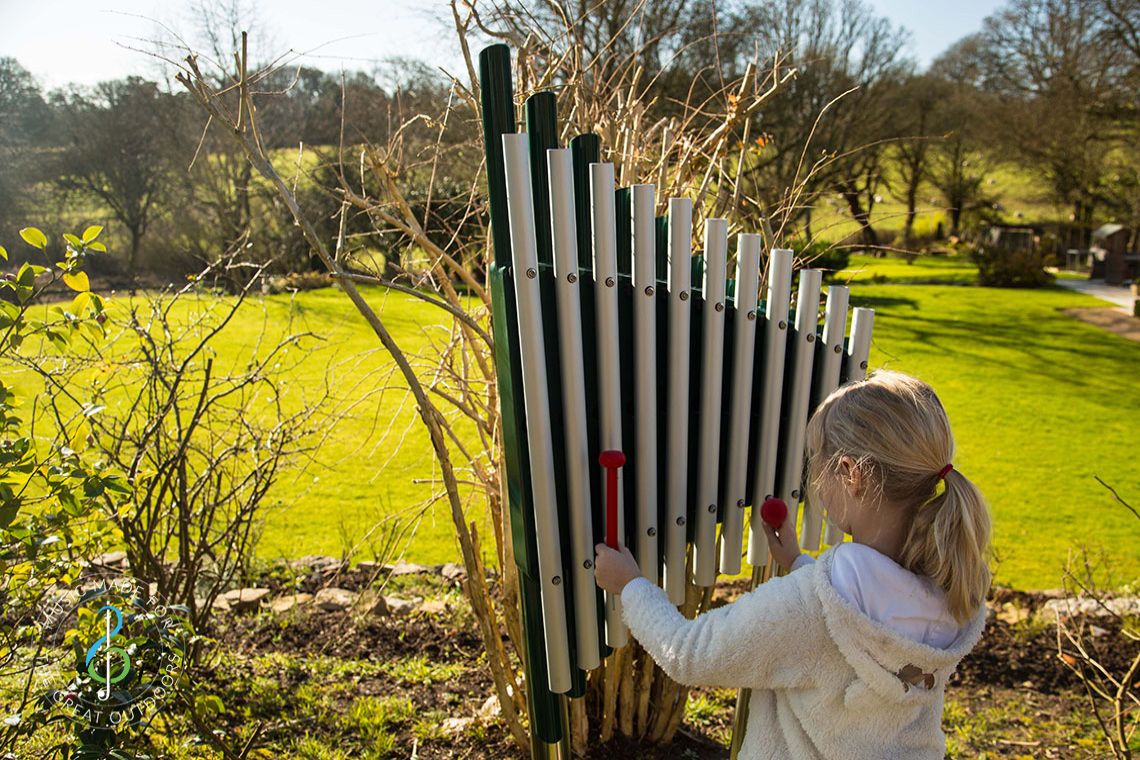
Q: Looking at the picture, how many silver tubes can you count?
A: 11